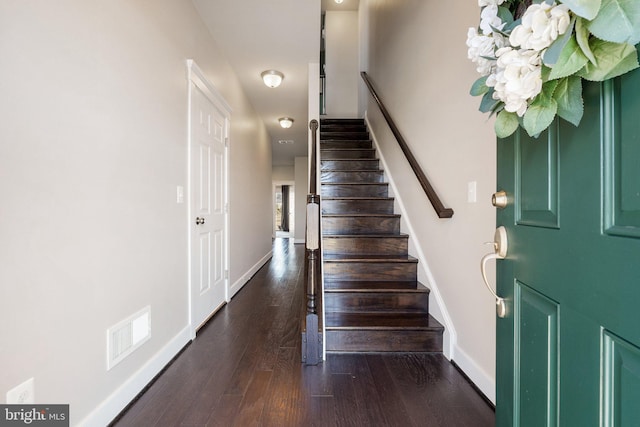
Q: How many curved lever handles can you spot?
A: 1